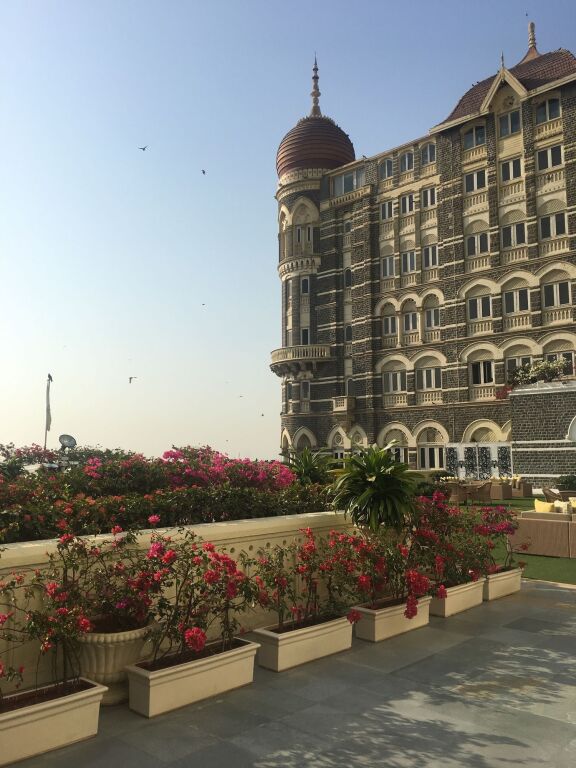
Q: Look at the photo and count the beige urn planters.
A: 1